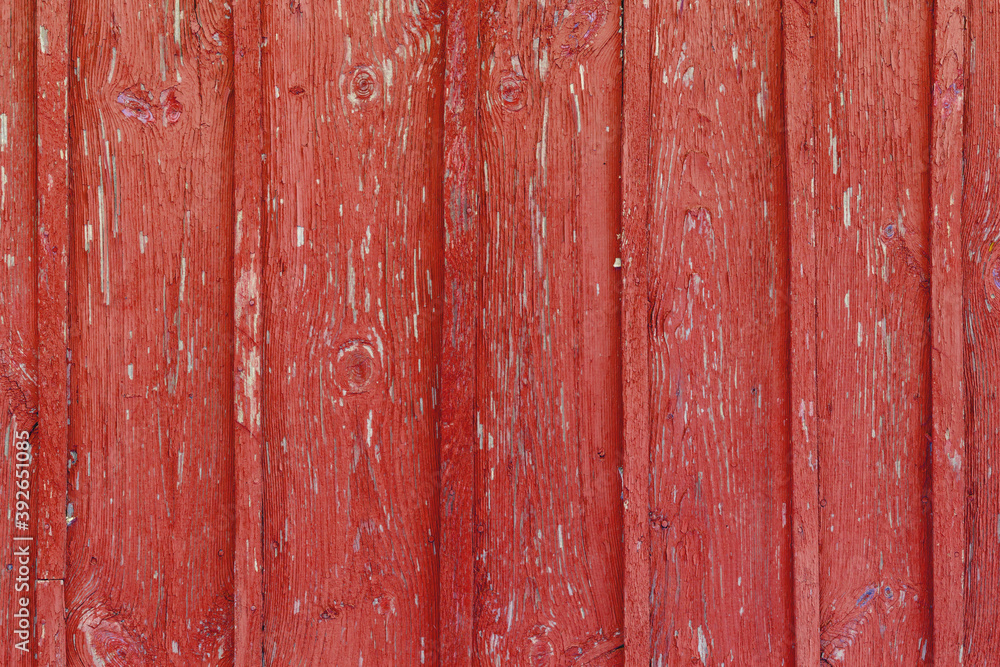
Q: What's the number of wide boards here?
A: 5